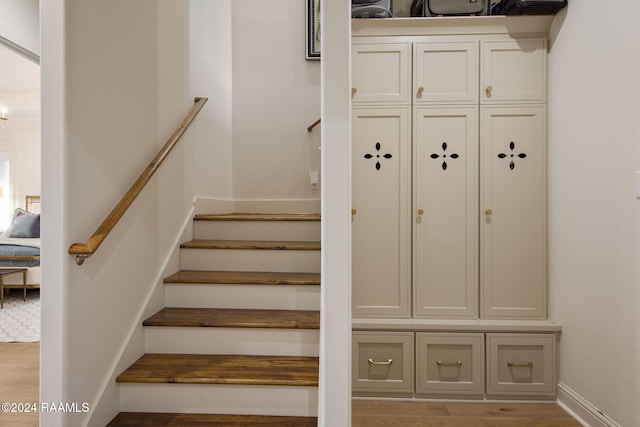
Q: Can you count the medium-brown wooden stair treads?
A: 6